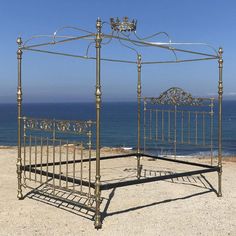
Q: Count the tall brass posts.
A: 4